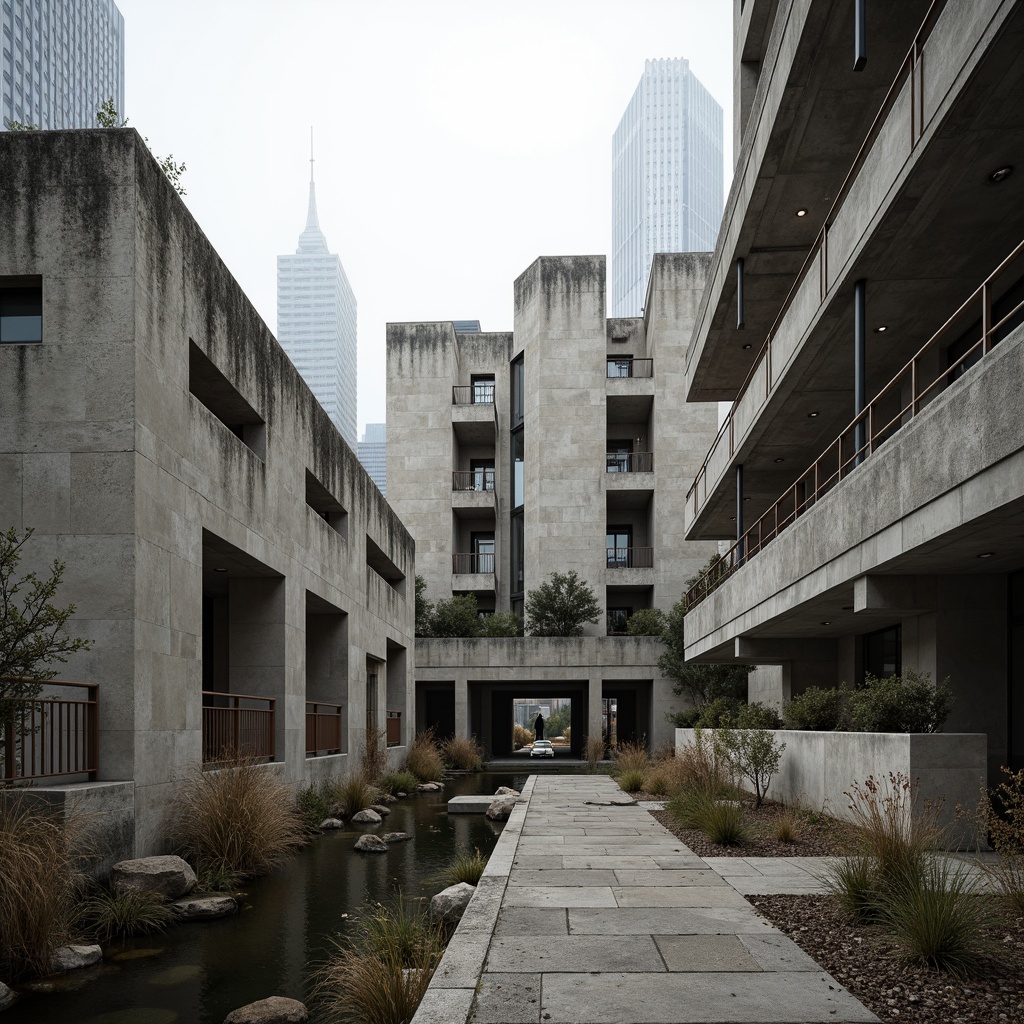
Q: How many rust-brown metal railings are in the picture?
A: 12